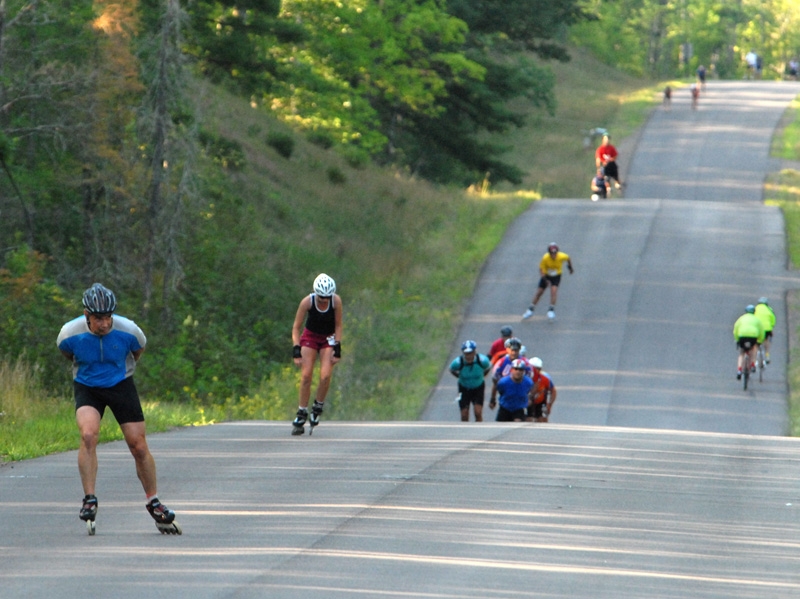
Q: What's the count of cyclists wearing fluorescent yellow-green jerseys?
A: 2